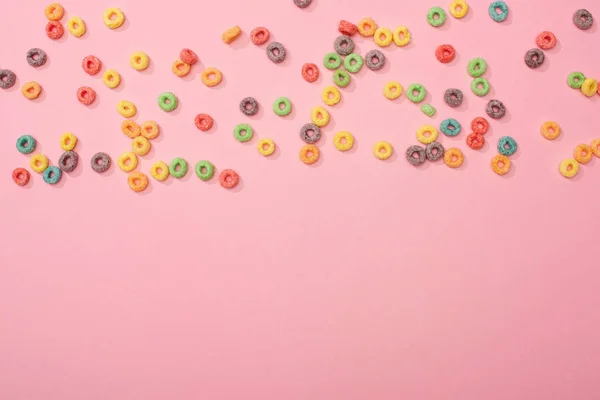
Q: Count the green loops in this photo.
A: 14